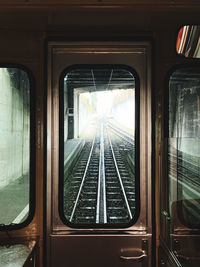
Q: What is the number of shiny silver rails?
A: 4